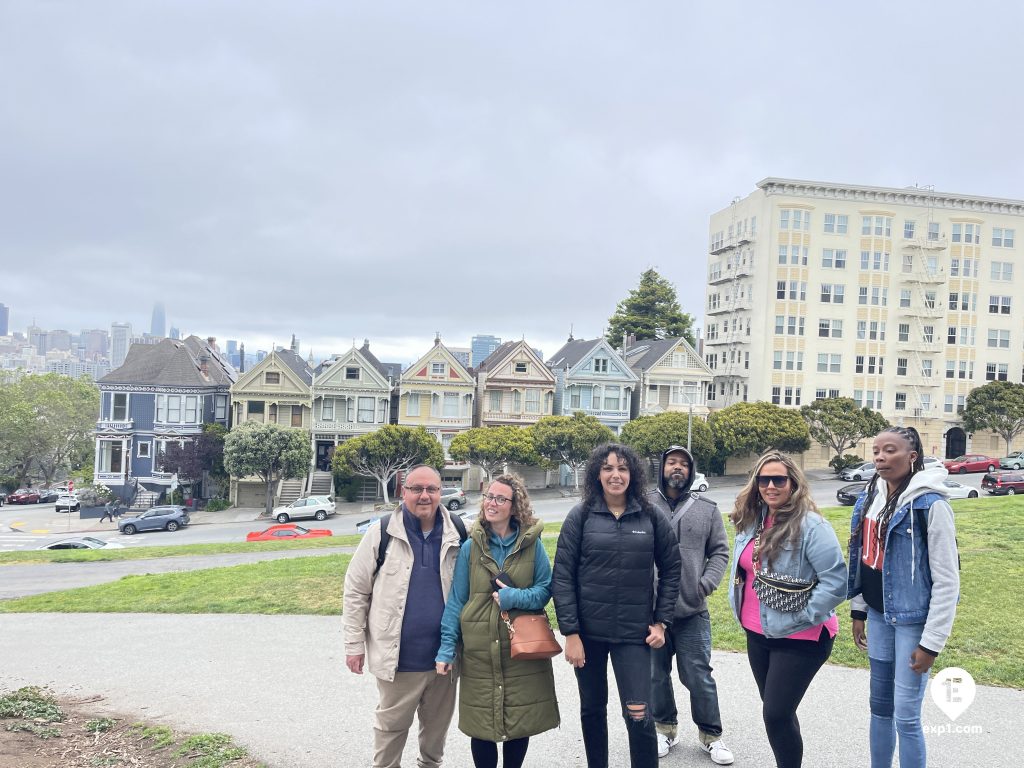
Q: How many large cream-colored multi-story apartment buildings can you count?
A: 1